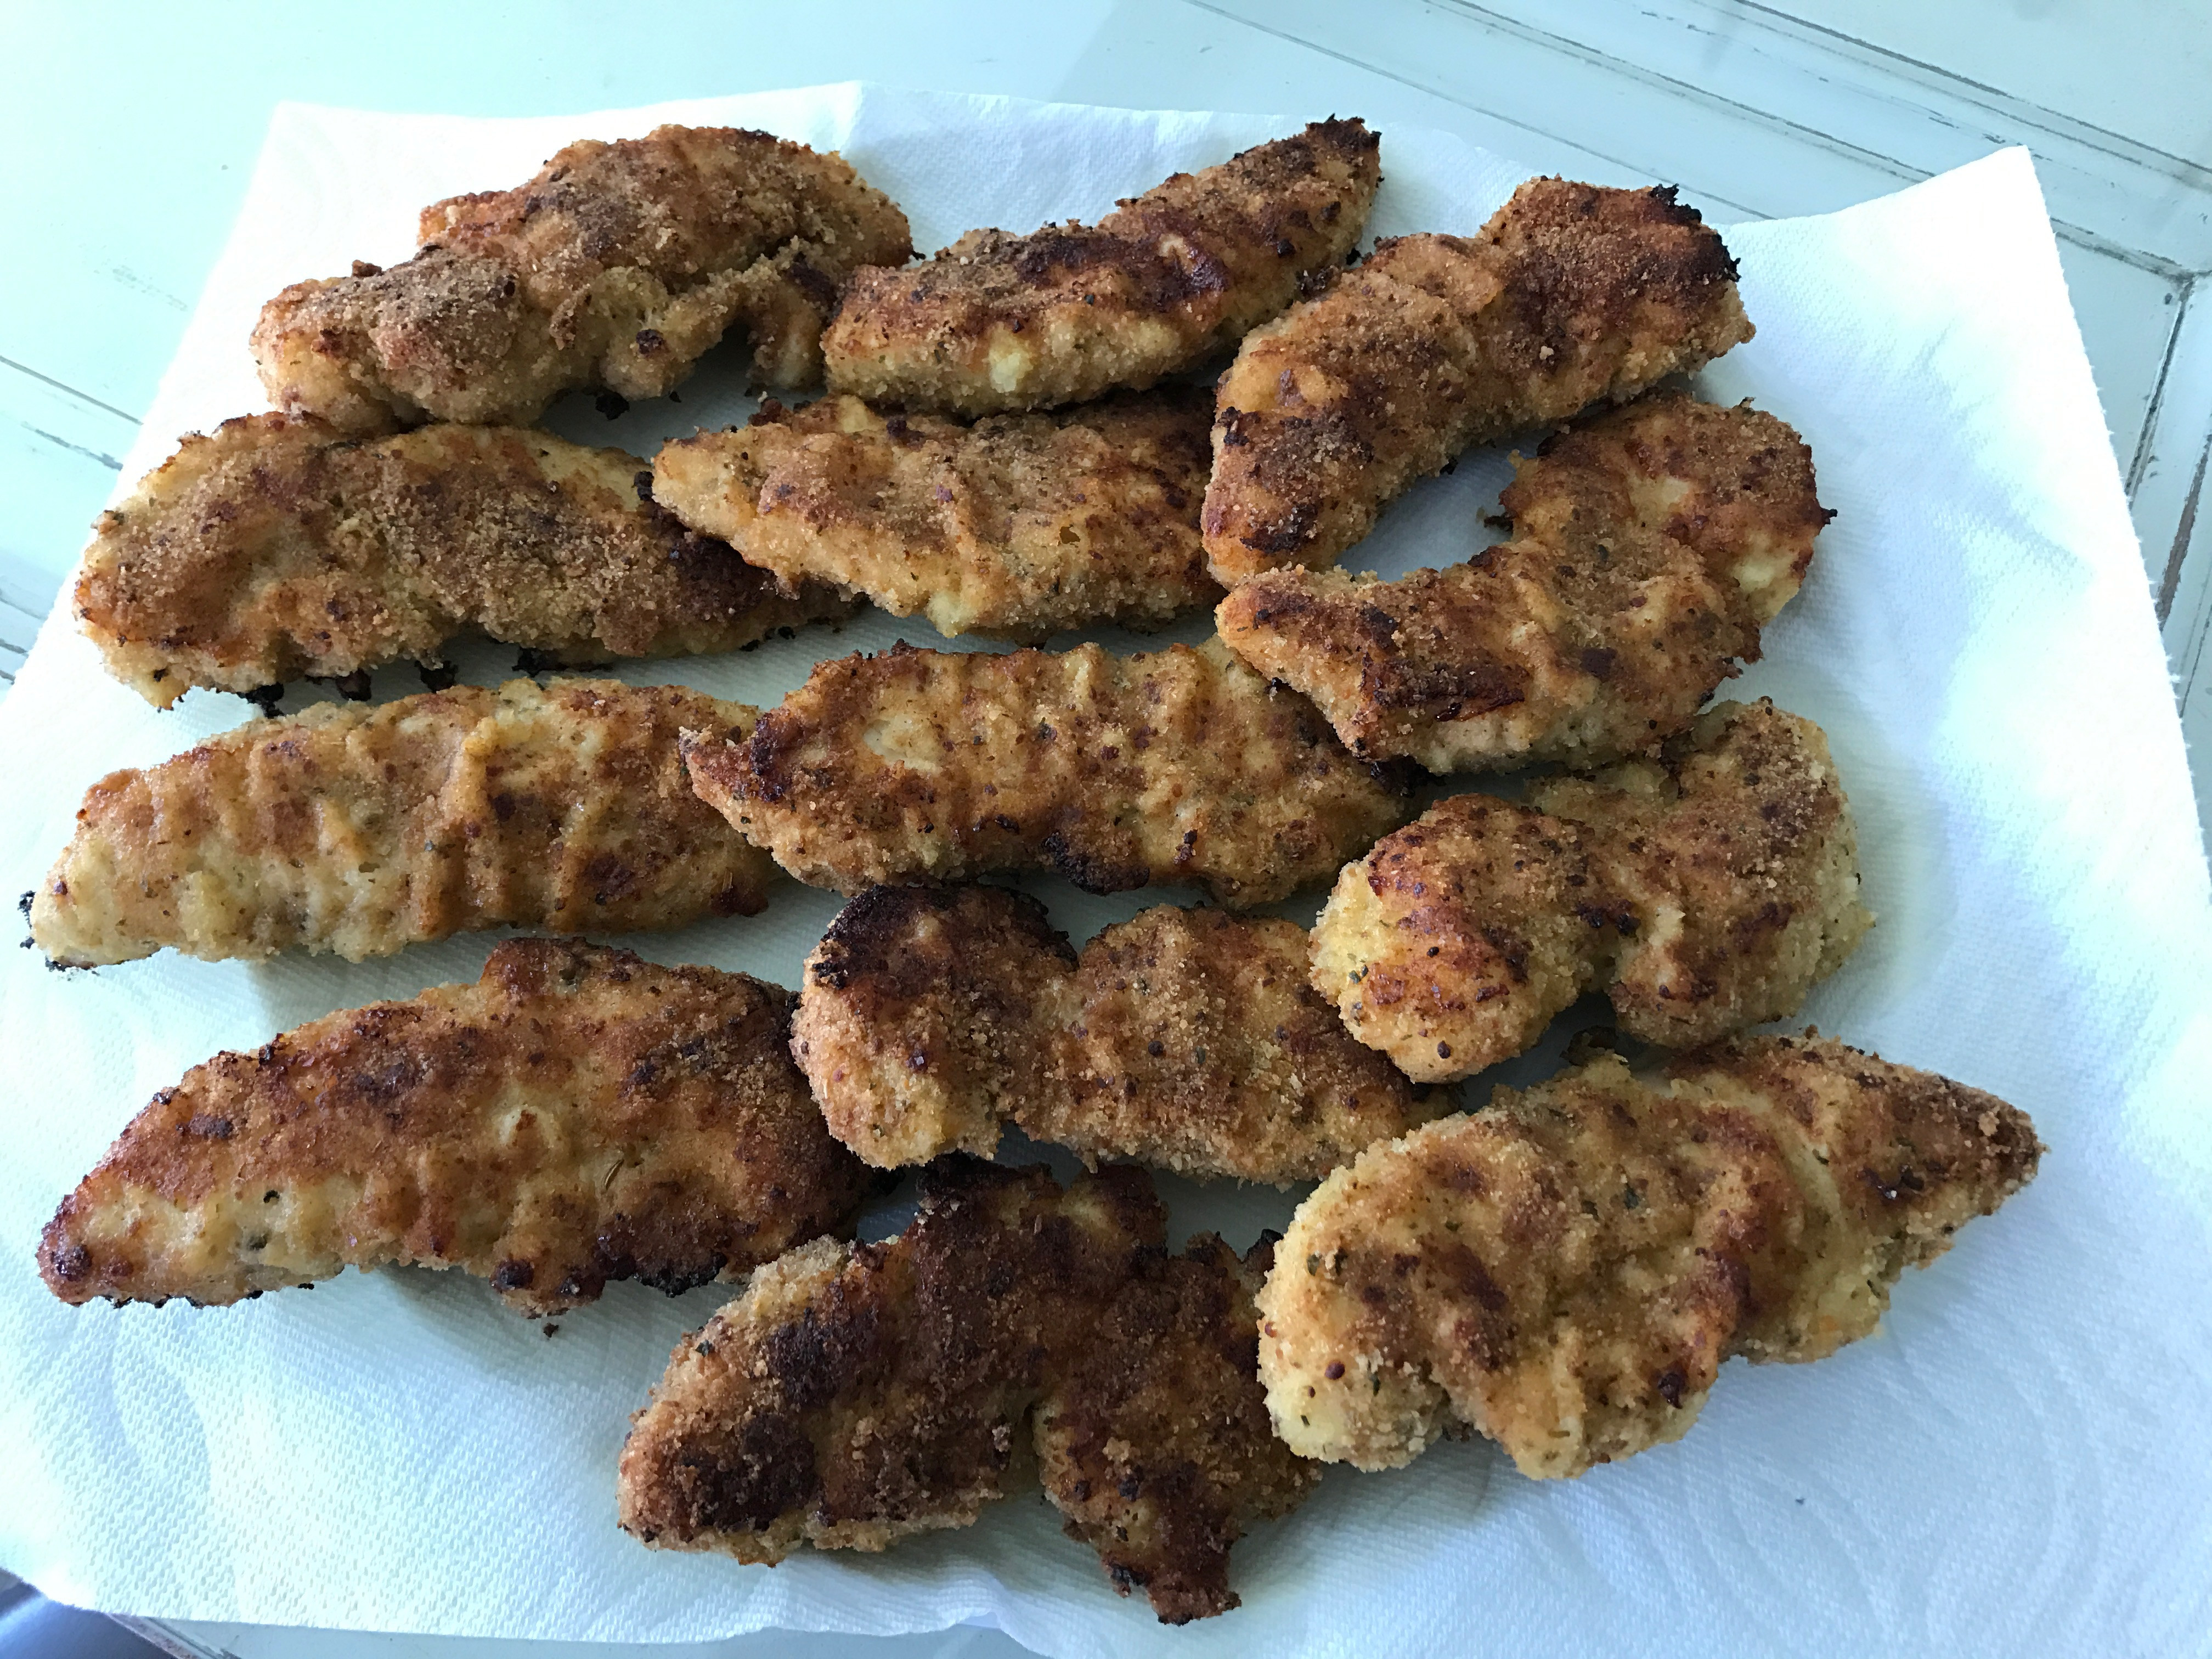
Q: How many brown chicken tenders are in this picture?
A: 13